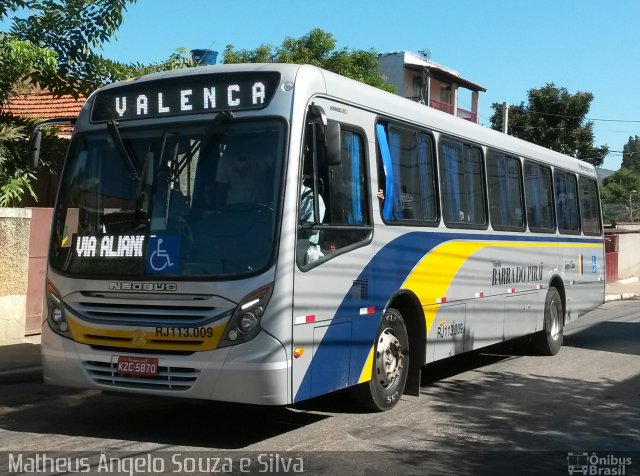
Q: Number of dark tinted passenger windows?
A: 6